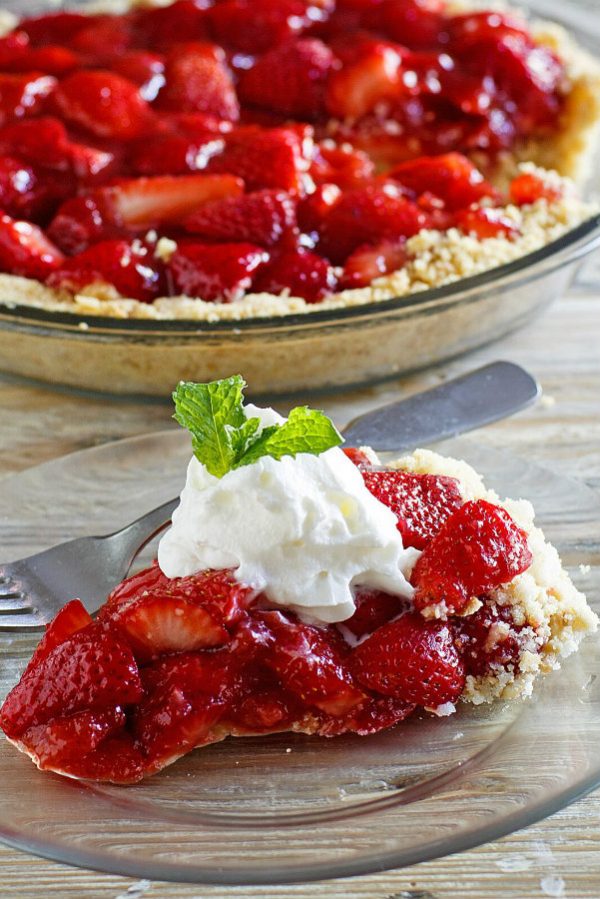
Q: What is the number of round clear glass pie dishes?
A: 1